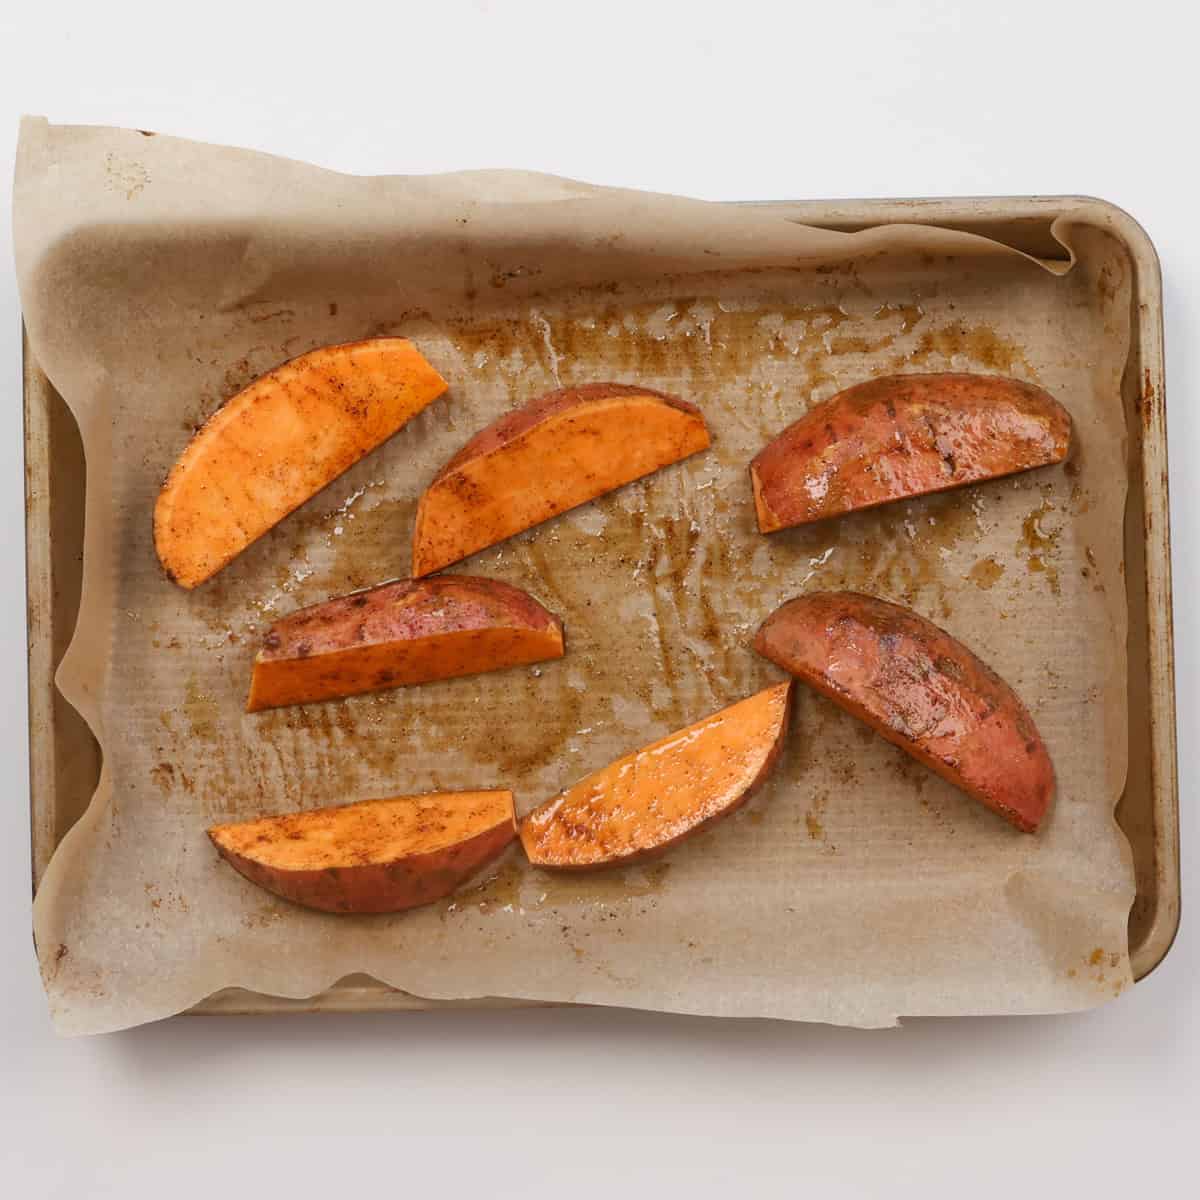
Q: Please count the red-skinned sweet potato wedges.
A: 7